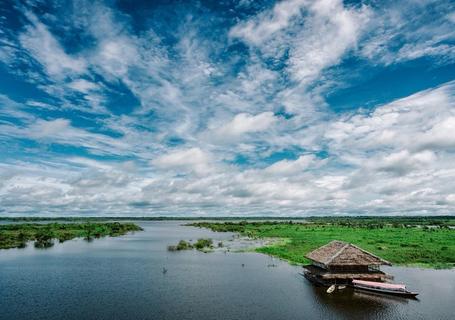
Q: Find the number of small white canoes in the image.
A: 2